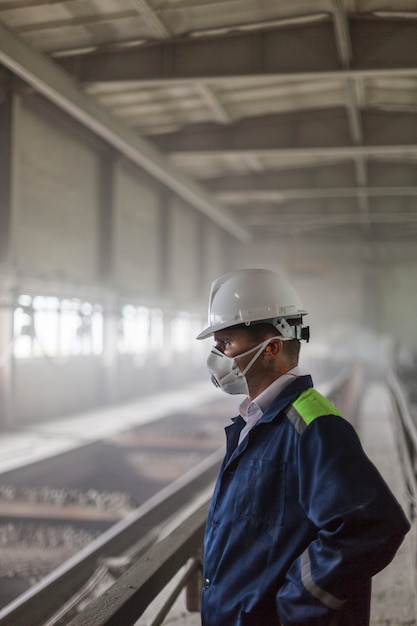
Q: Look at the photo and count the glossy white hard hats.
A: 1